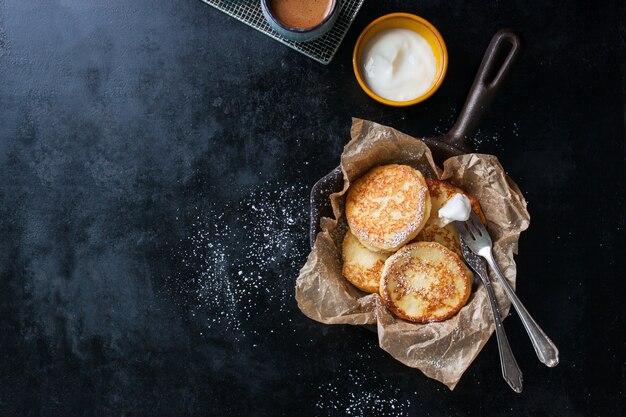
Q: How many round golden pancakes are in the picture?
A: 4